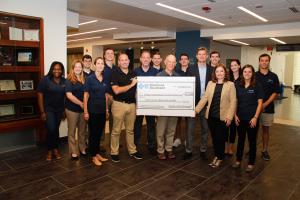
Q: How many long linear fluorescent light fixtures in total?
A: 7